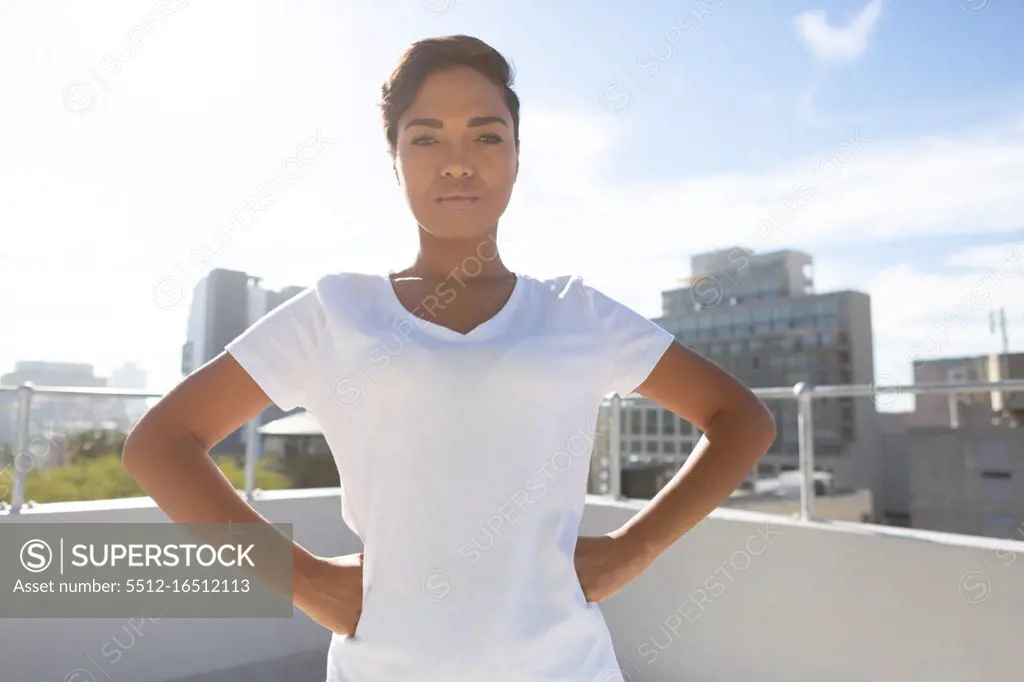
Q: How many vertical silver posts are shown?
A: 4